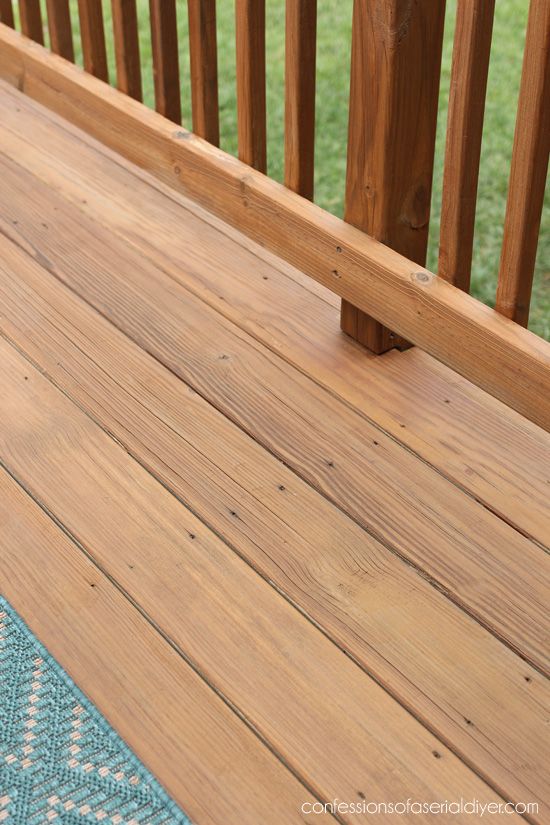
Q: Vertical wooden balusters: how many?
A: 11